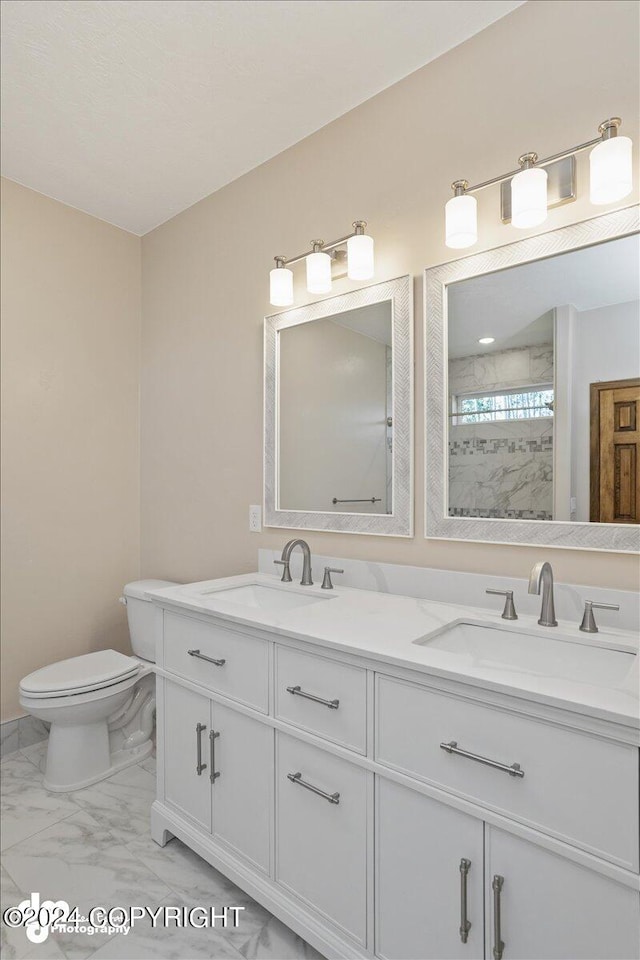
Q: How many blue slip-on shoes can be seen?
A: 0